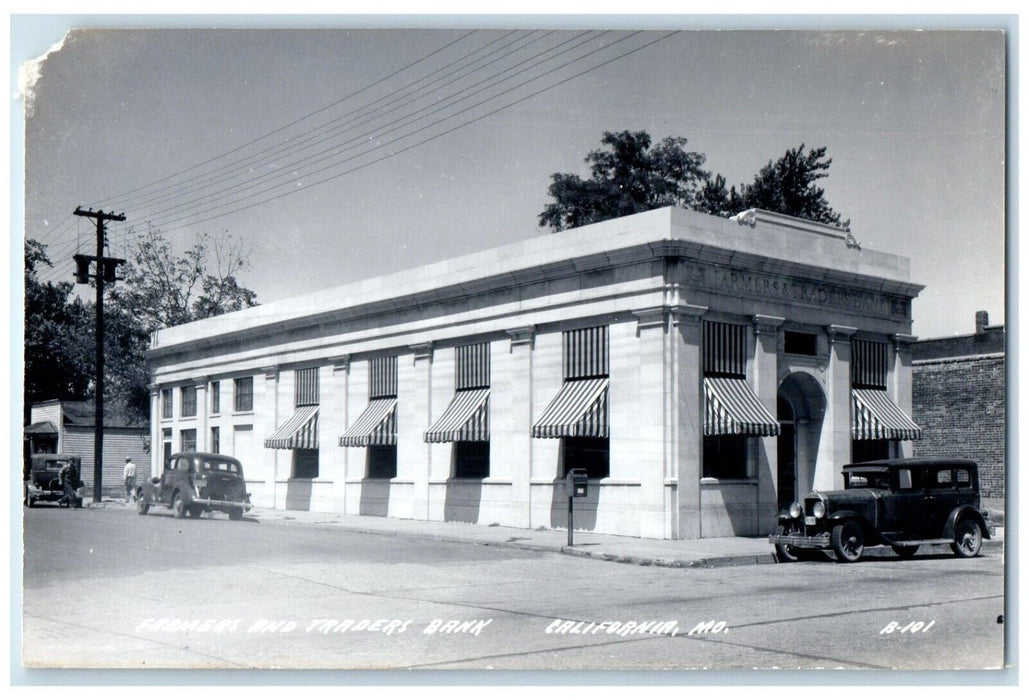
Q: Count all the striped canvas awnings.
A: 6